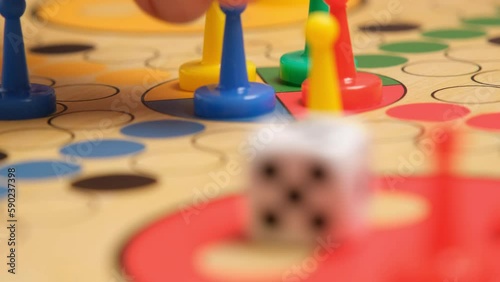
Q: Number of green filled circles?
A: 4